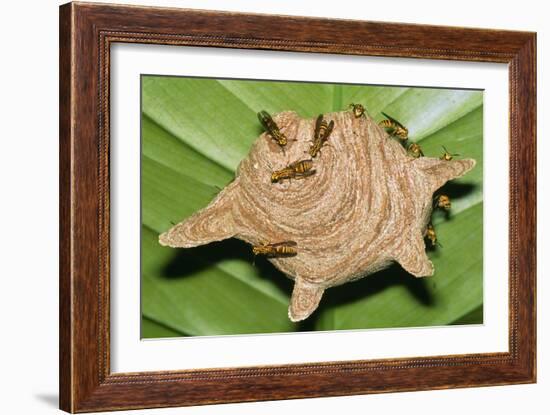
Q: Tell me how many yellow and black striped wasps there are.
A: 10